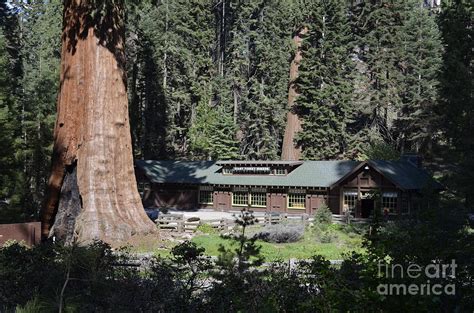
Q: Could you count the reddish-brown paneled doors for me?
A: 3